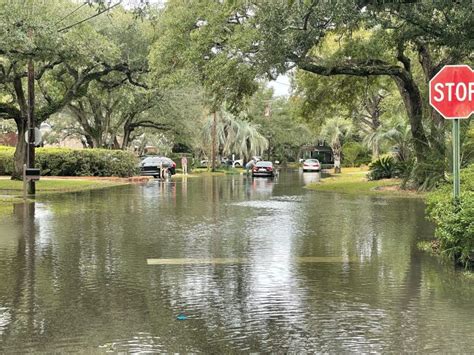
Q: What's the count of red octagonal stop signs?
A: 1